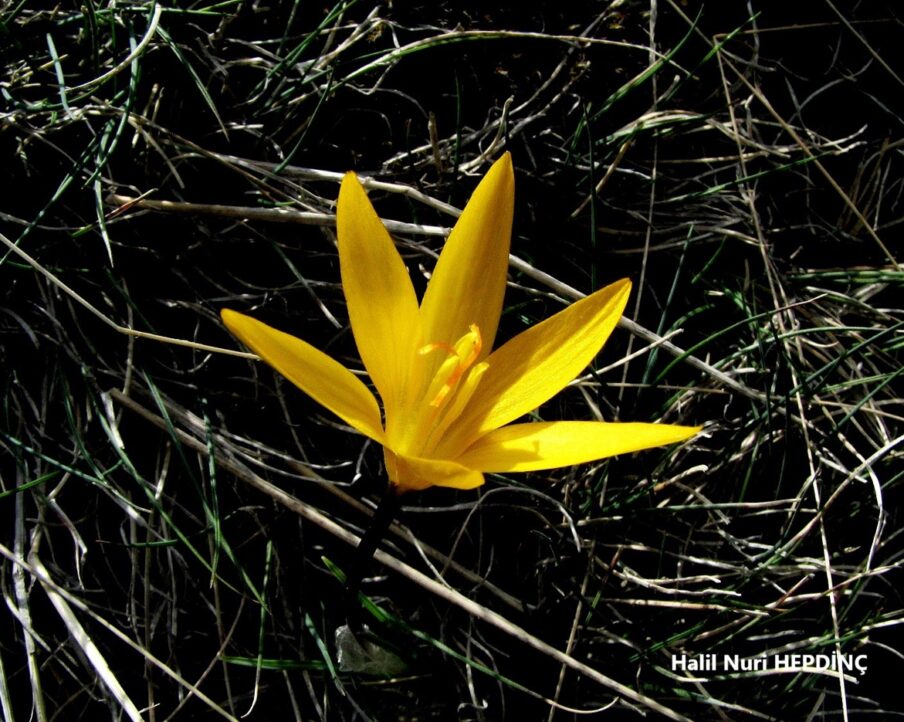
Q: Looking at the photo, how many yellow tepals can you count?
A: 6